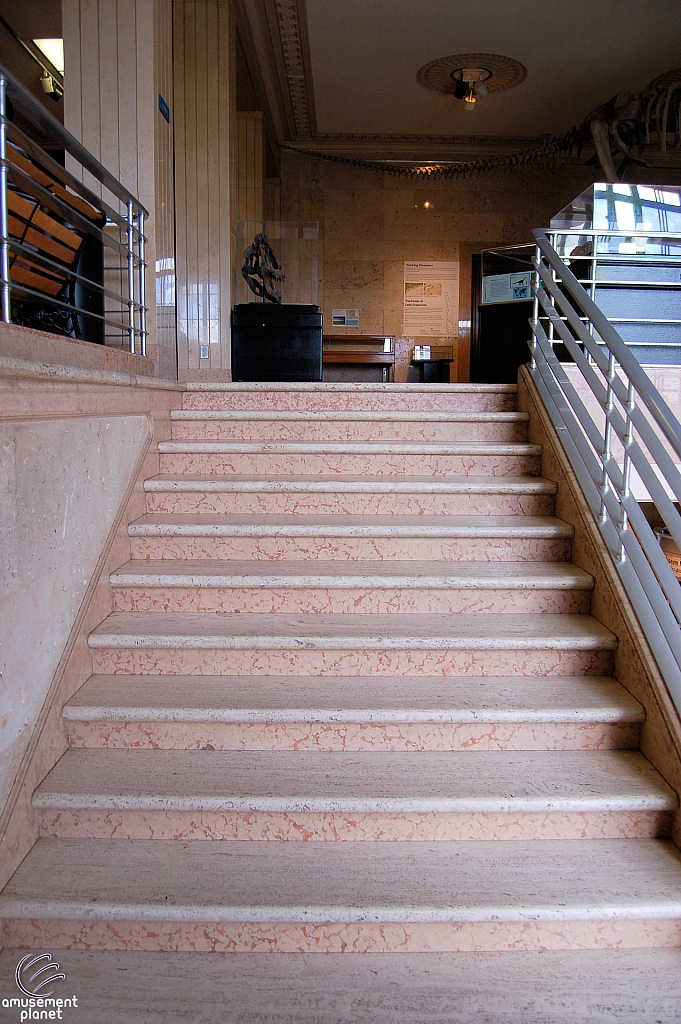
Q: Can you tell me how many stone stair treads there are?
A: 11